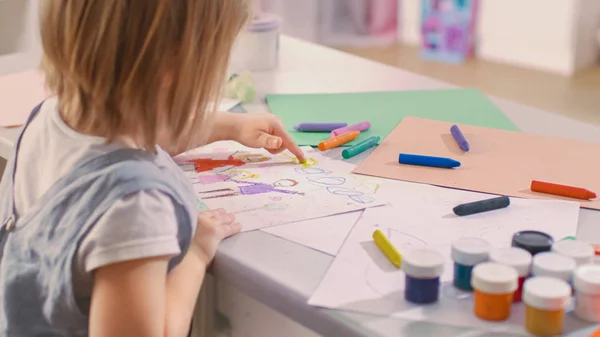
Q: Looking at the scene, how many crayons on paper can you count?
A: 9